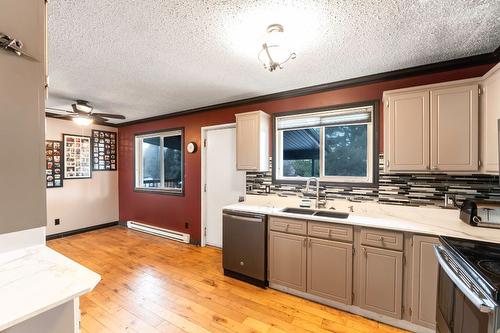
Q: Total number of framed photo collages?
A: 3